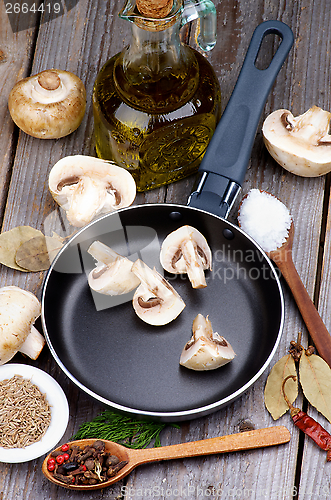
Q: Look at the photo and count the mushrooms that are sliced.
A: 6